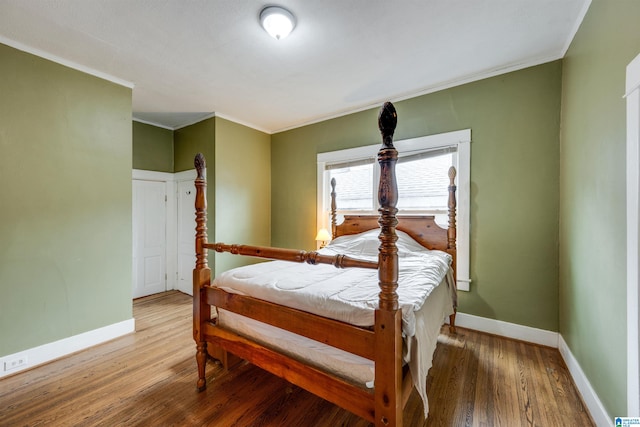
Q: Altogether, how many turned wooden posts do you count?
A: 4